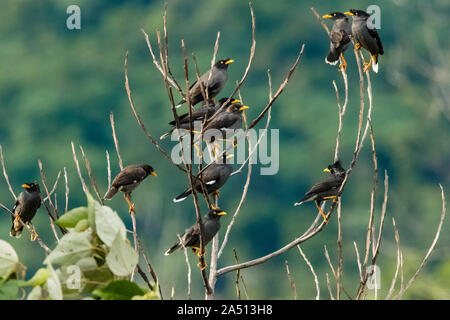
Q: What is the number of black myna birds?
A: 10